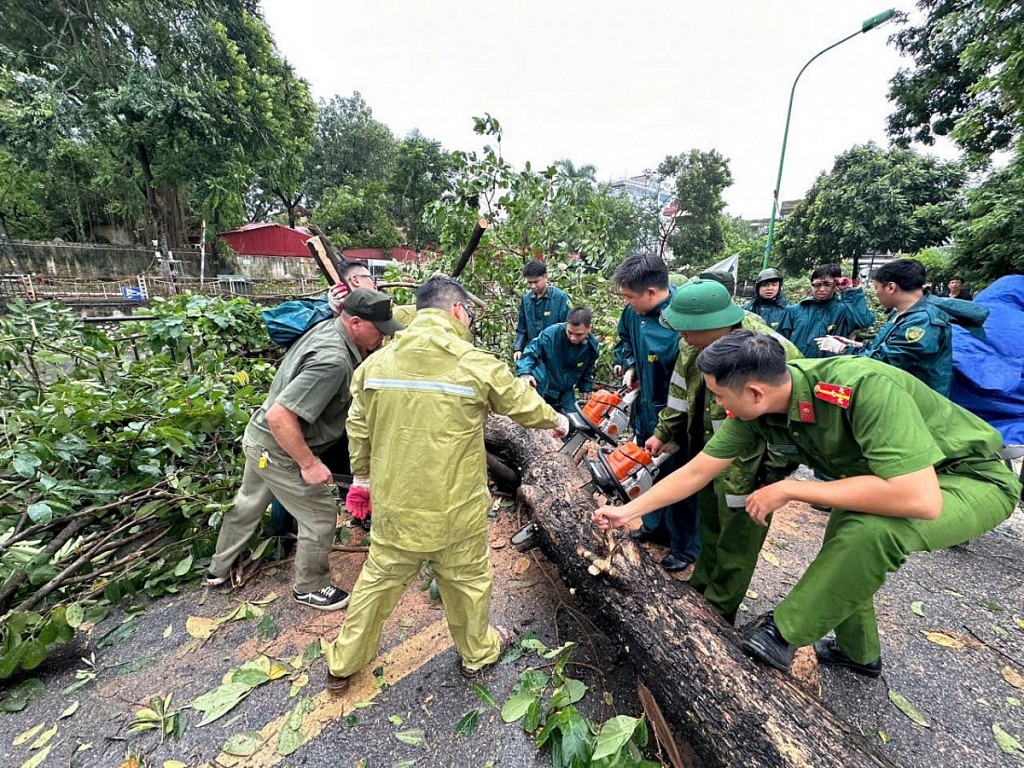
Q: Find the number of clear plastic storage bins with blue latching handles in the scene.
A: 0